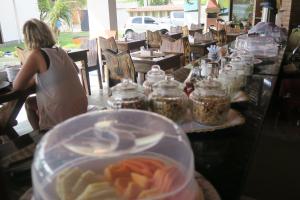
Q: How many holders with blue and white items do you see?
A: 1